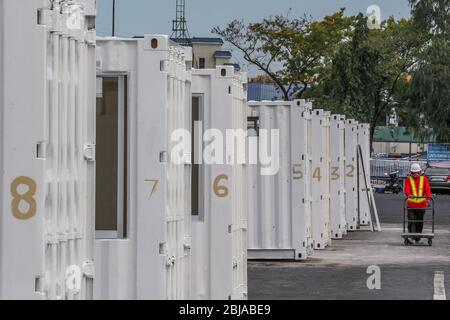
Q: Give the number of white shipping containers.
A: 8